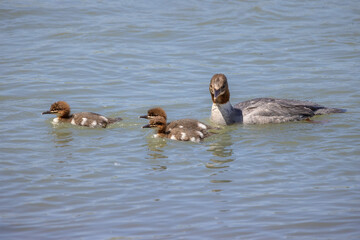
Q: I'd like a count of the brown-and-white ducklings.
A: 3